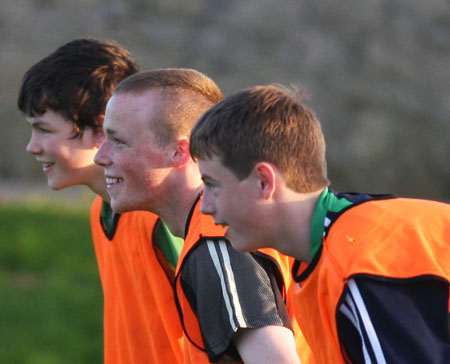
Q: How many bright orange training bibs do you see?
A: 3